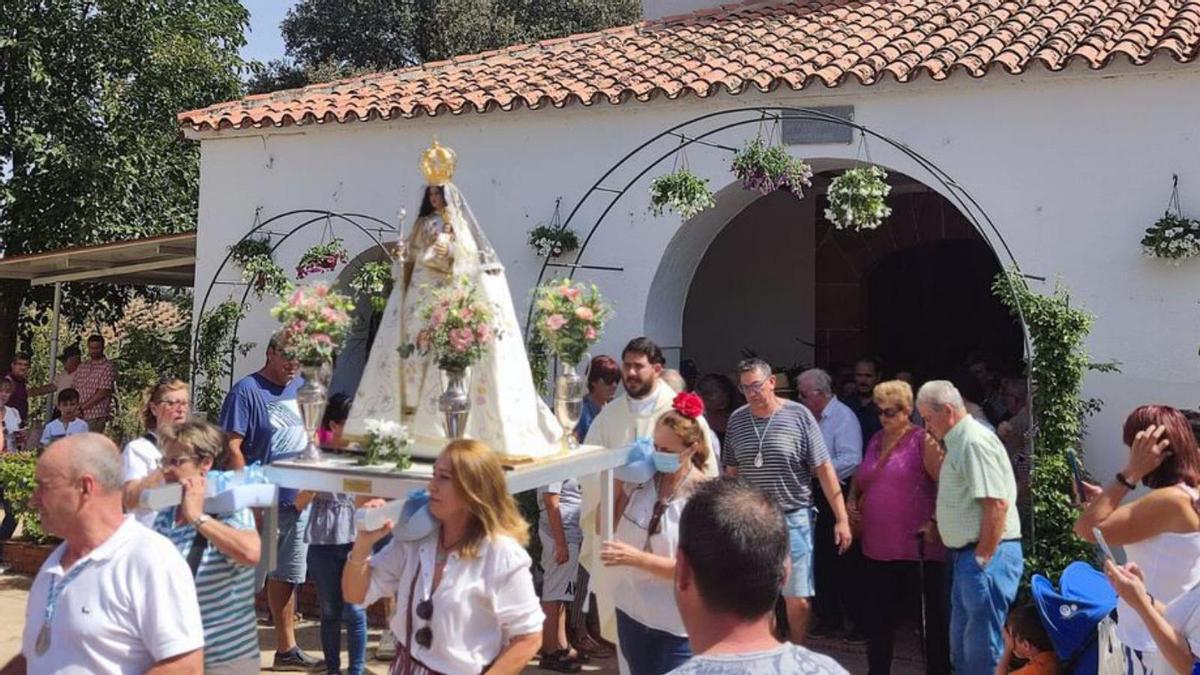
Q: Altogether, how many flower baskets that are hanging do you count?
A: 9